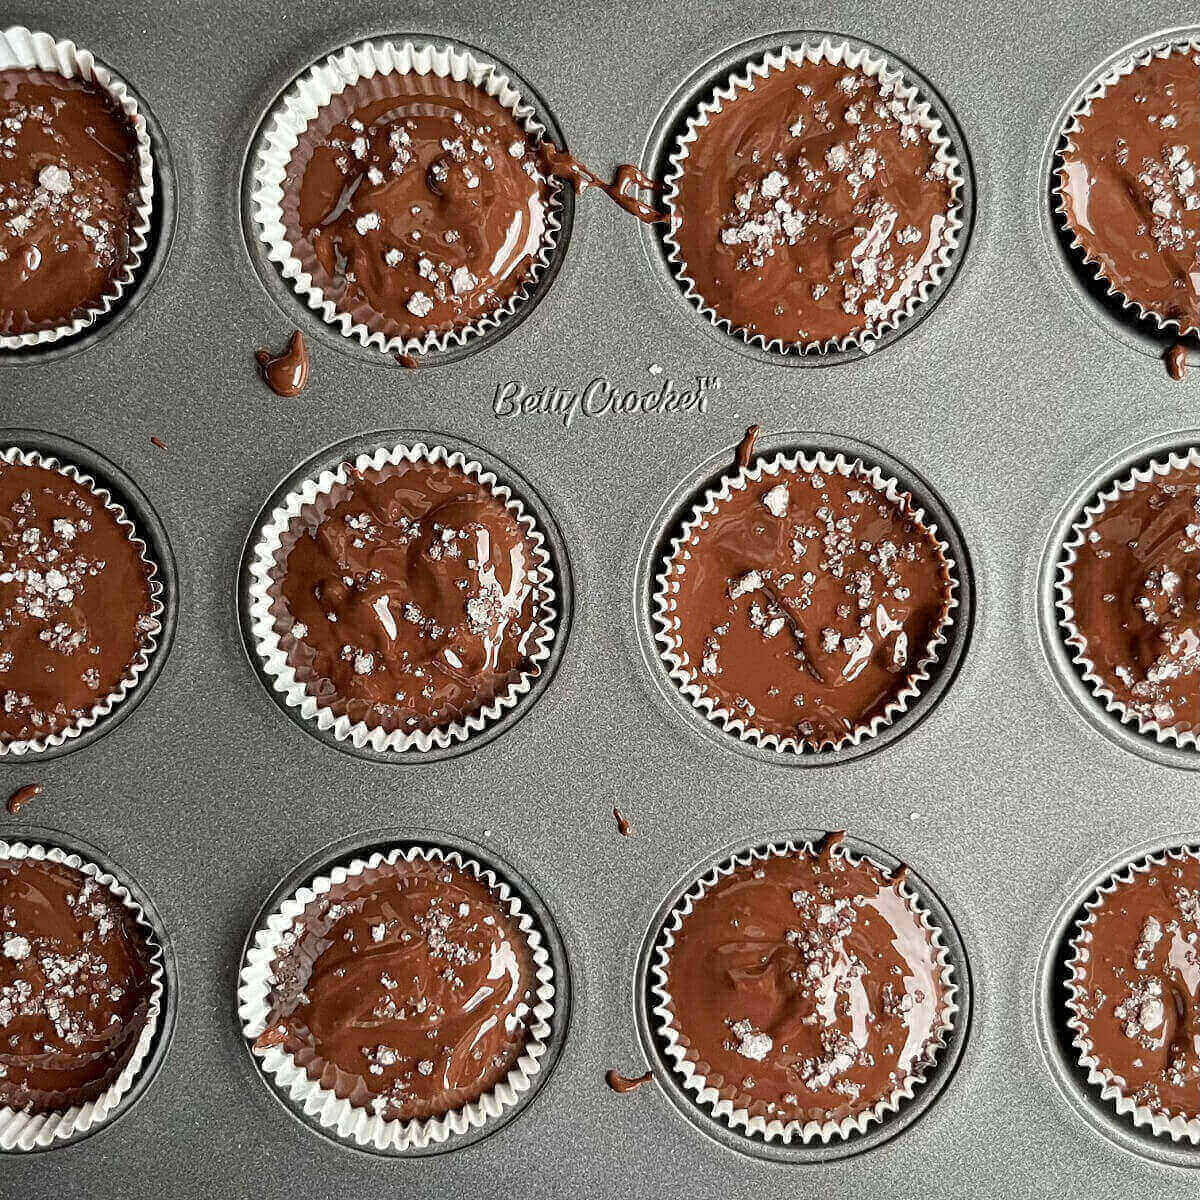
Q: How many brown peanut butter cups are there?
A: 12